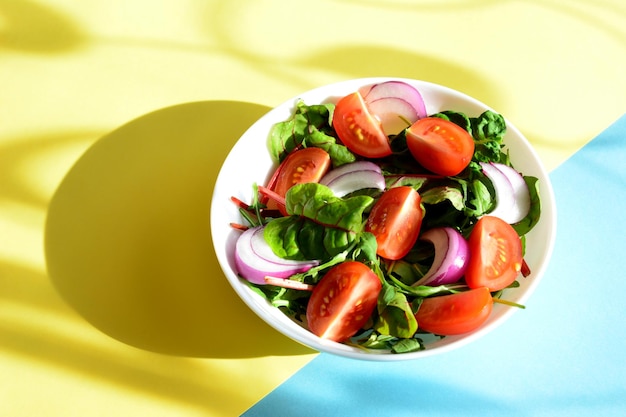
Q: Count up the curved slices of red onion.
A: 5